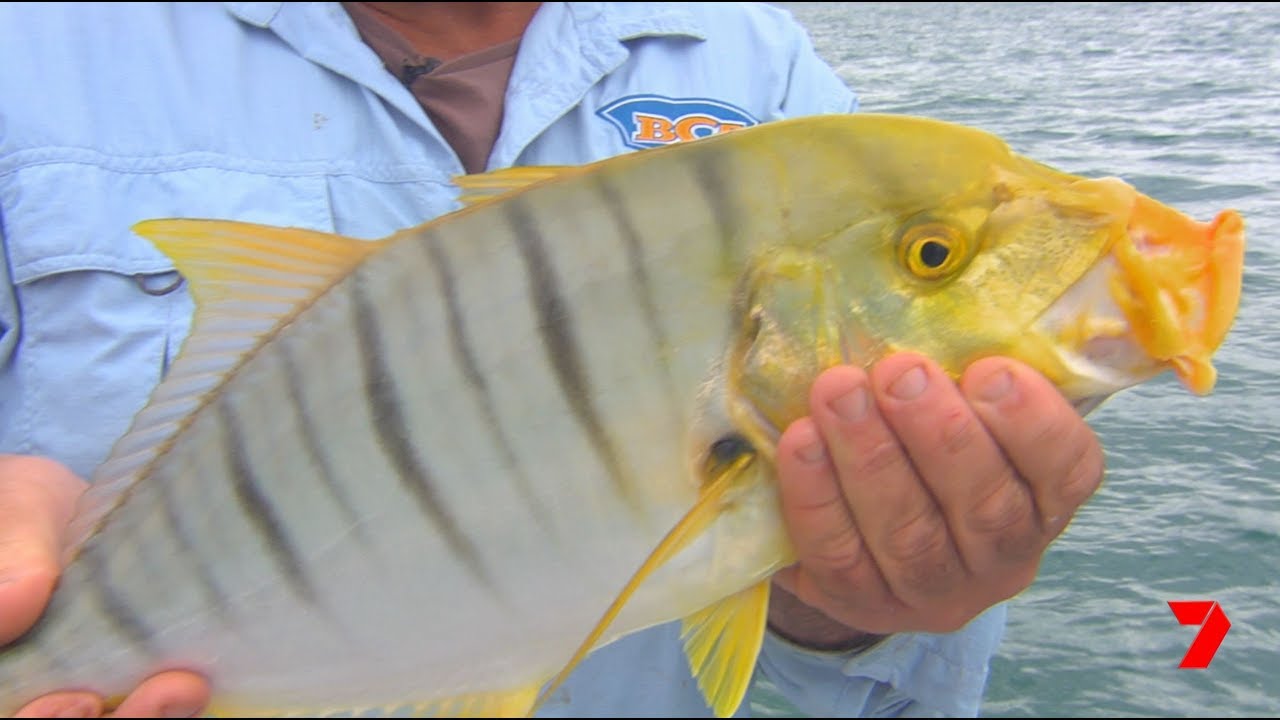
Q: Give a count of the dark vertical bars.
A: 9